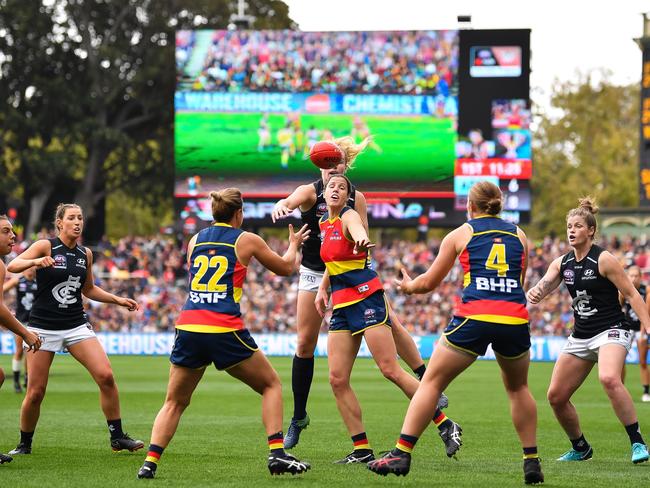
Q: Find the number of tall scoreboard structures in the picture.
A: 2